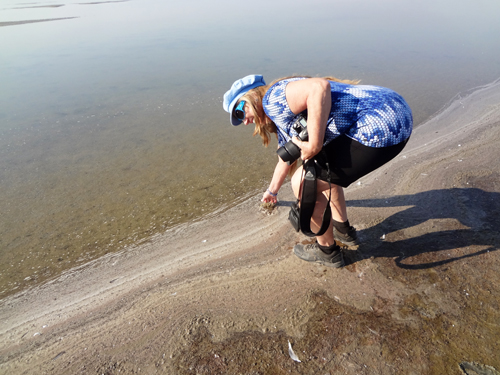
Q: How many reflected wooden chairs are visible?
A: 0